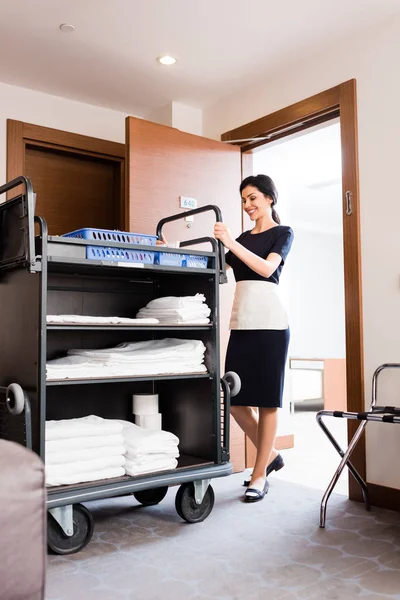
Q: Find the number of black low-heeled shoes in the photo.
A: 2